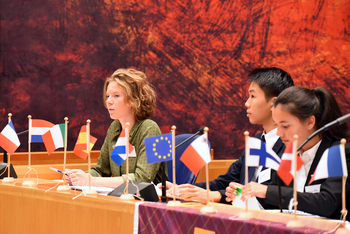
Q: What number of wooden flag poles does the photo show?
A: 10